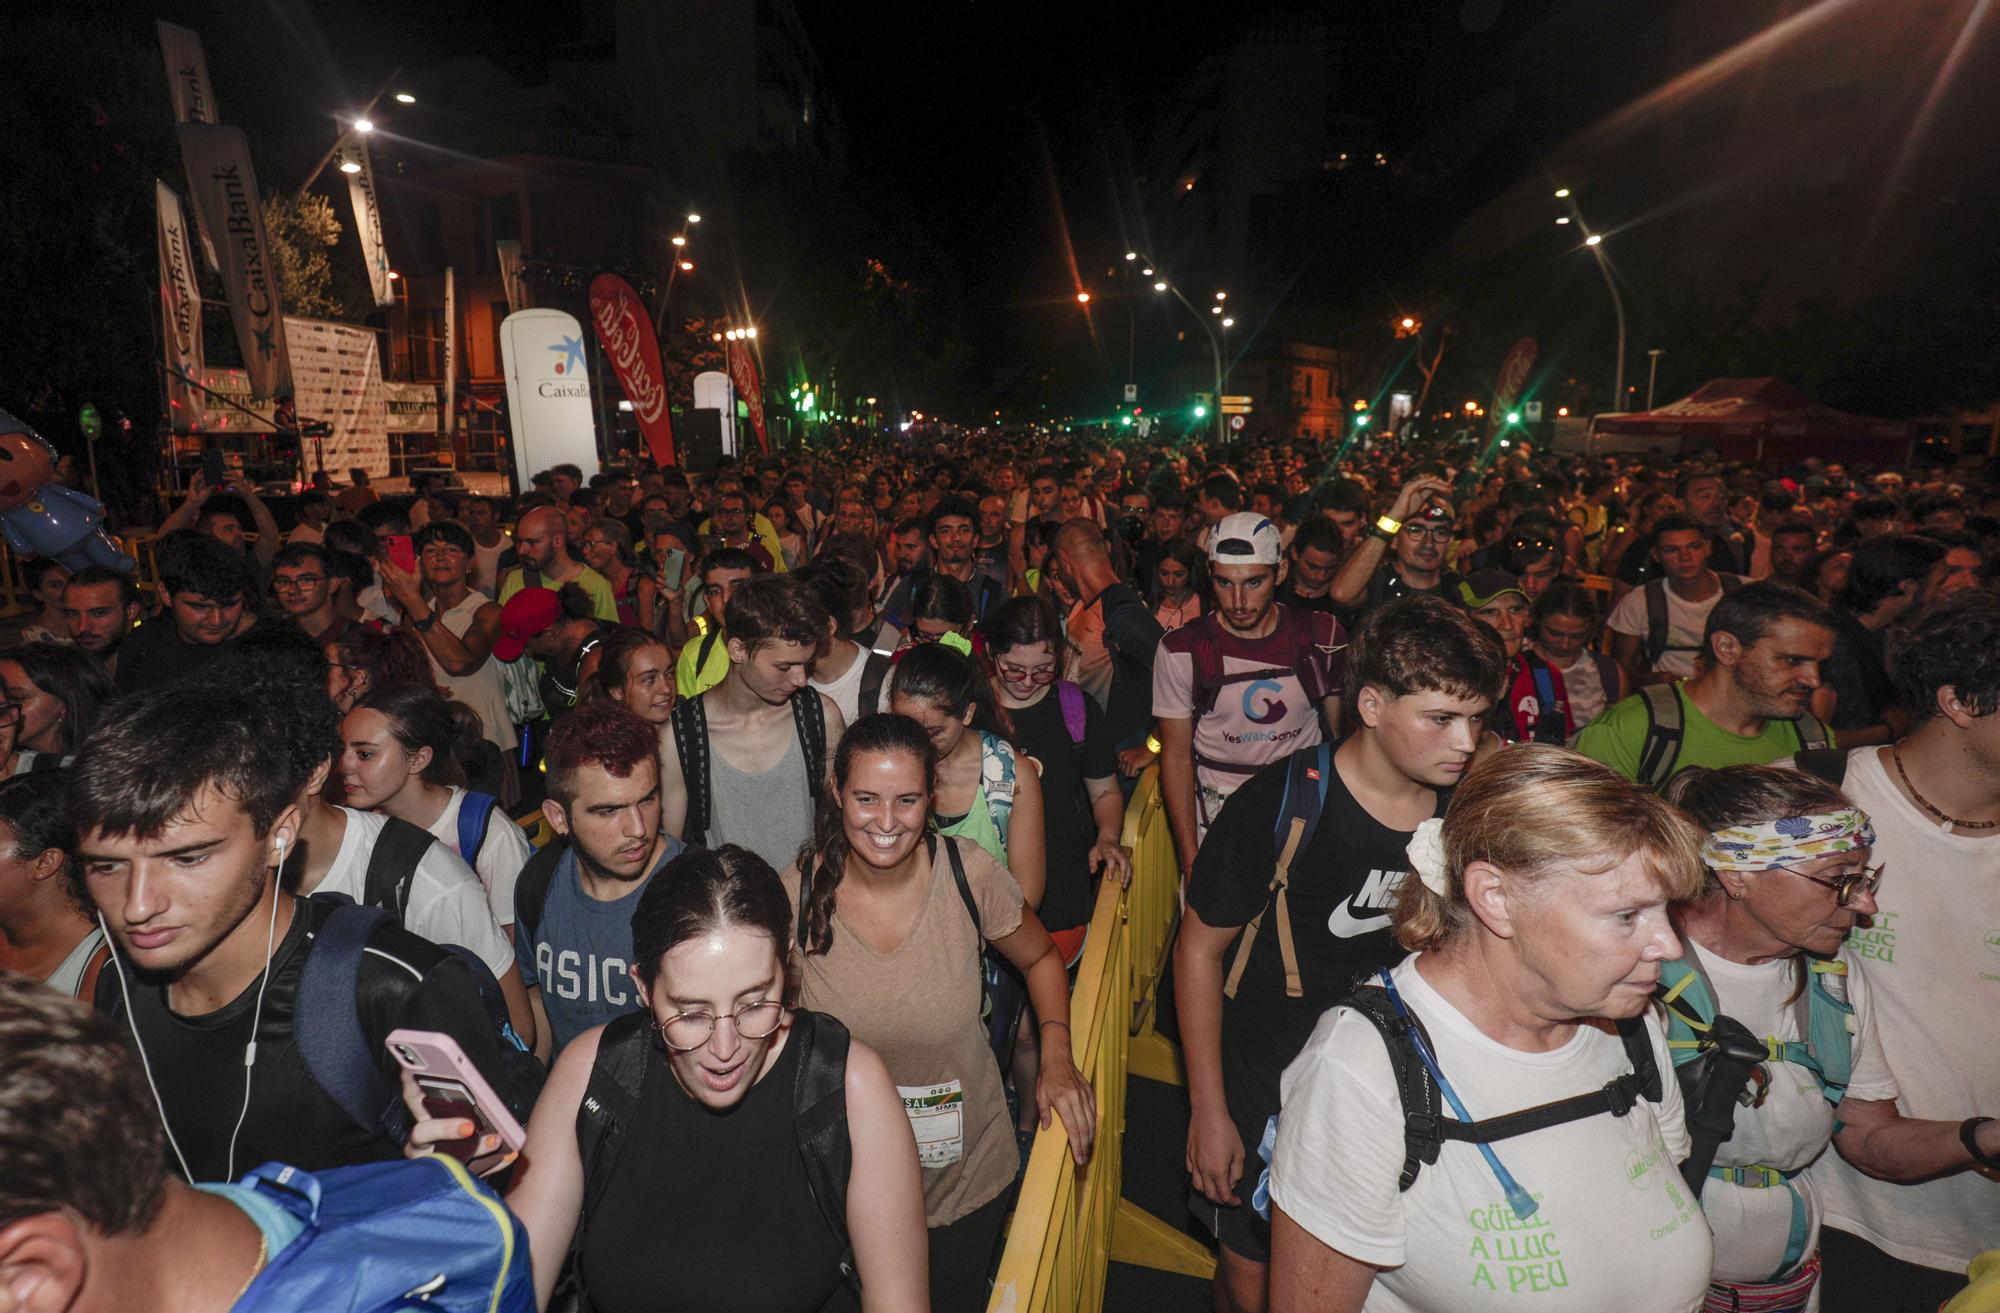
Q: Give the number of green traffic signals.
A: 4